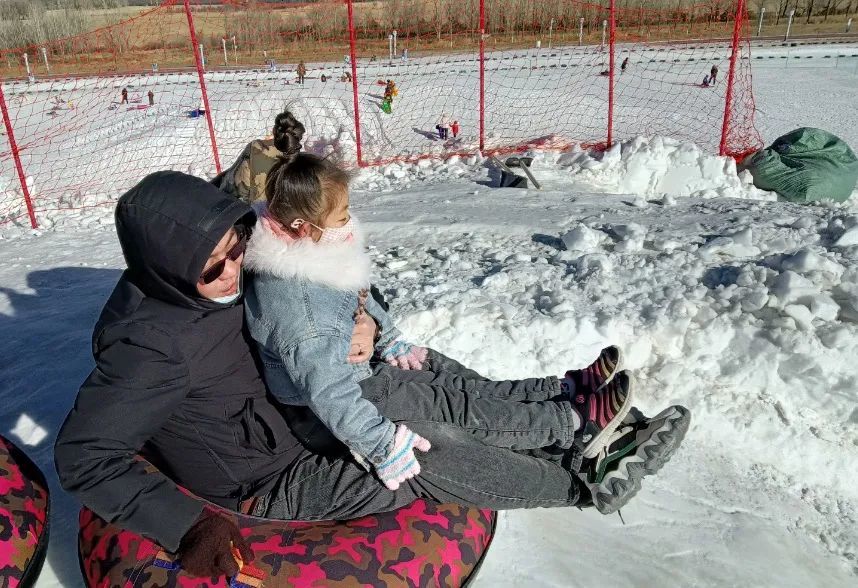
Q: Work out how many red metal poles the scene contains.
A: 6